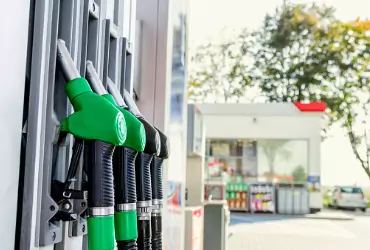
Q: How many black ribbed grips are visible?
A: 4